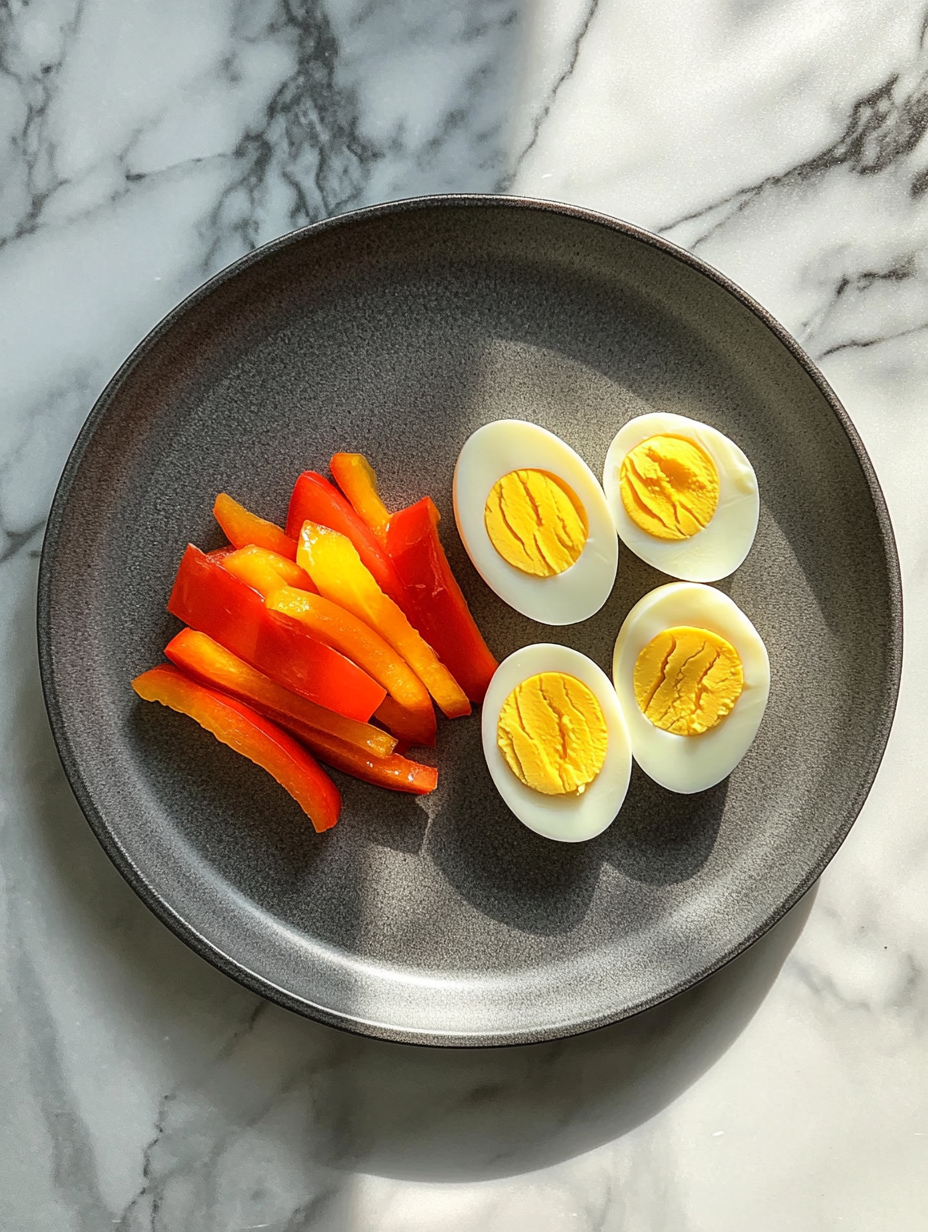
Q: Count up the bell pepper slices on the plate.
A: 11